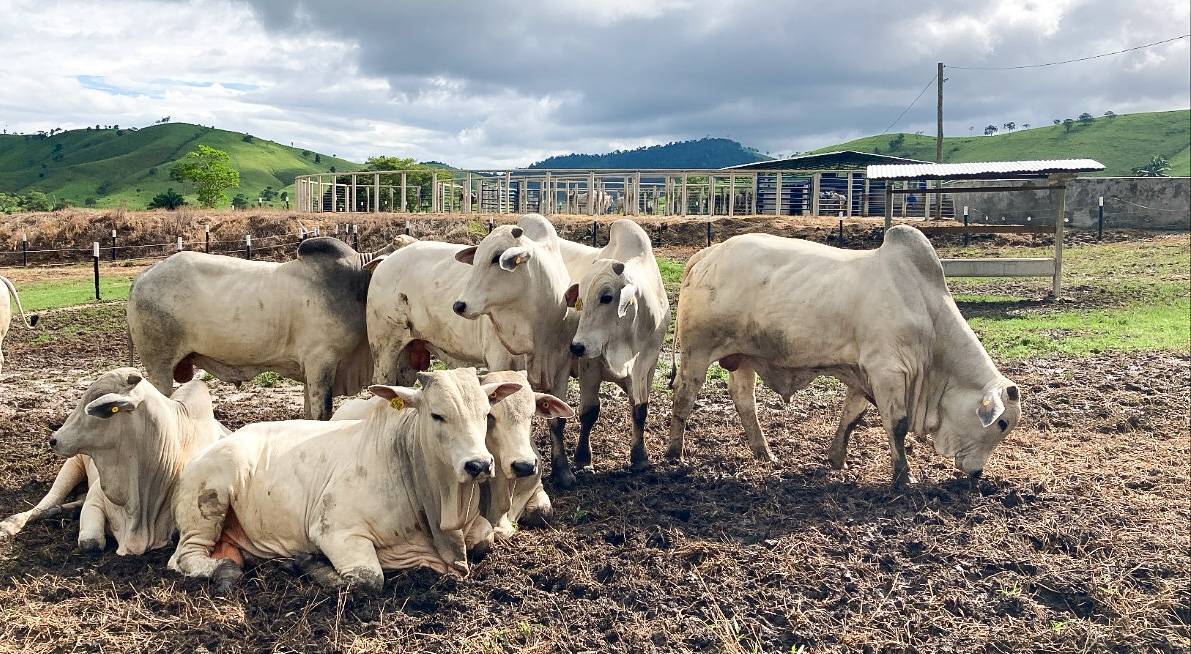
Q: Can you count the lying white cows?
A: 3